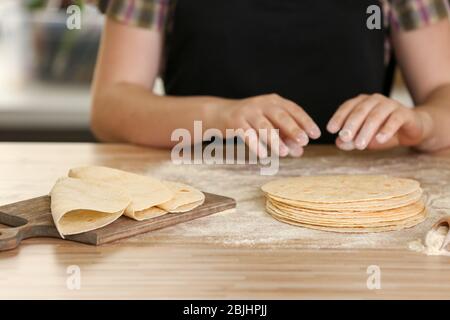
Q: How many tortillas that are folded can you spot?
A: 3